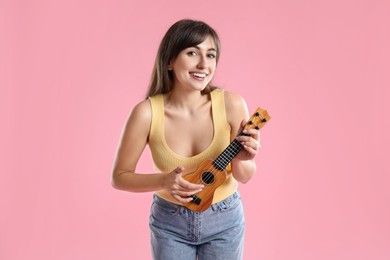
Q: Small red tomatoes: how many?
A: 0